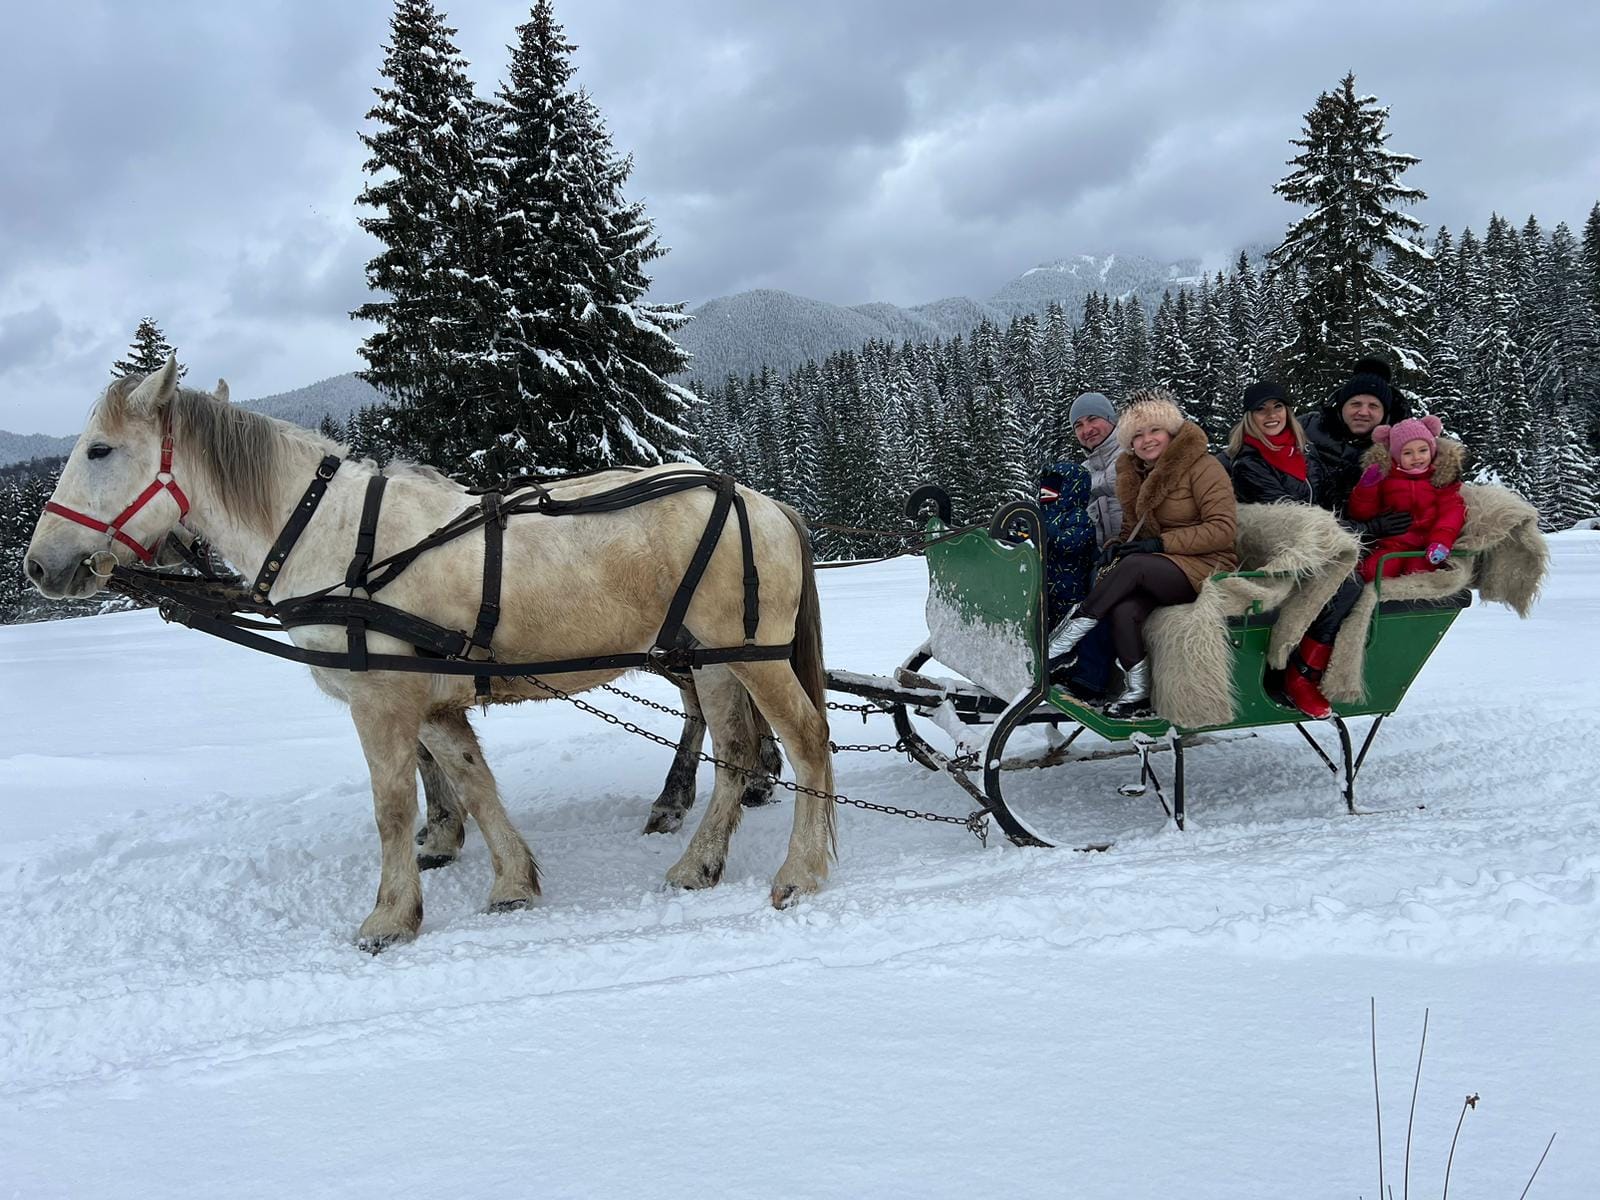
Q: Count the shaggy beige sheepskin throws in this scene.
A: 2